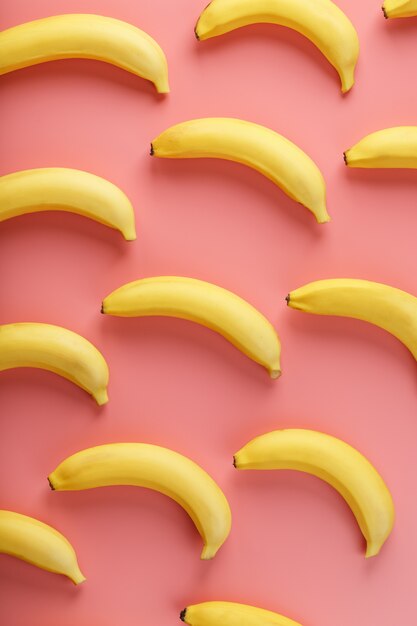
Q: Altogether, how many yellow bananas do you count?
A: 13